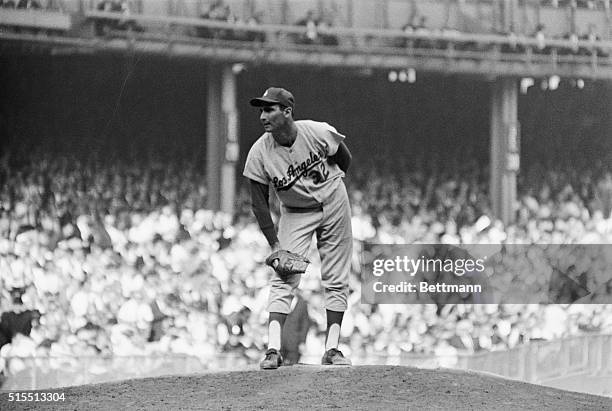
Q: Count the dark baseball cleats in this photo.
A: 2